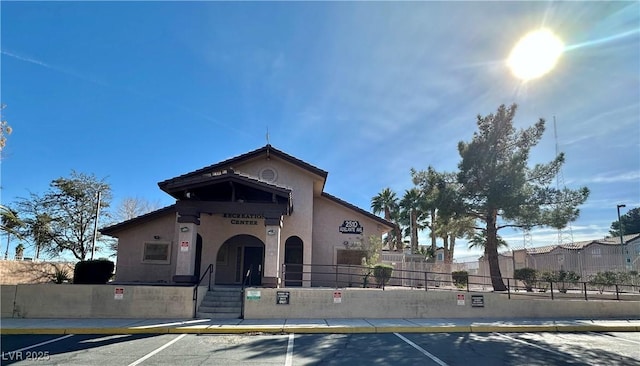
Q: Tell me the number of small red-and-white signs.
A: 4